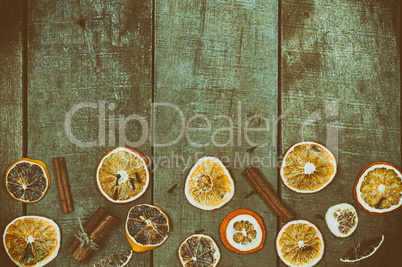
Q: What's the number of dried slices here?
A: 13